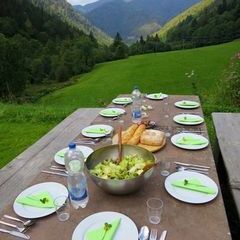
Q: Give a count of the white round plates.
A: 11